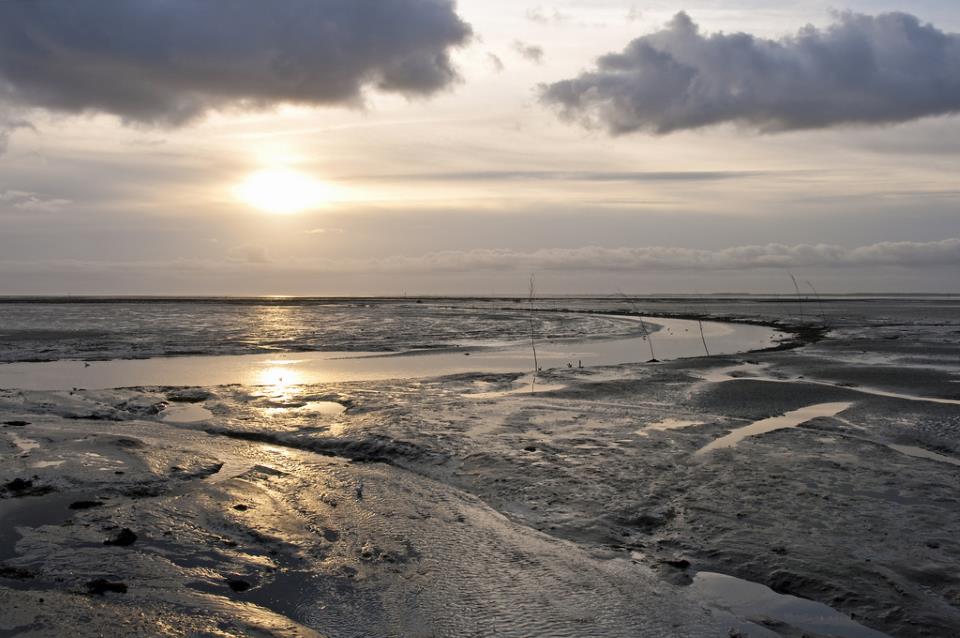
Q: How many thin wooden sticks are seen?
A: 5